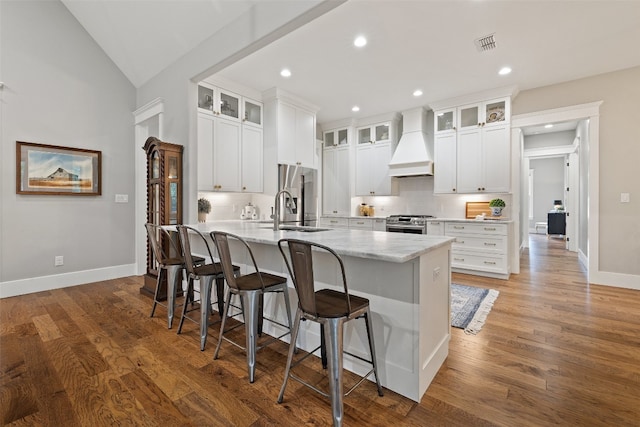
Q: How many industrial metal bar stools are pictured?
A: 4